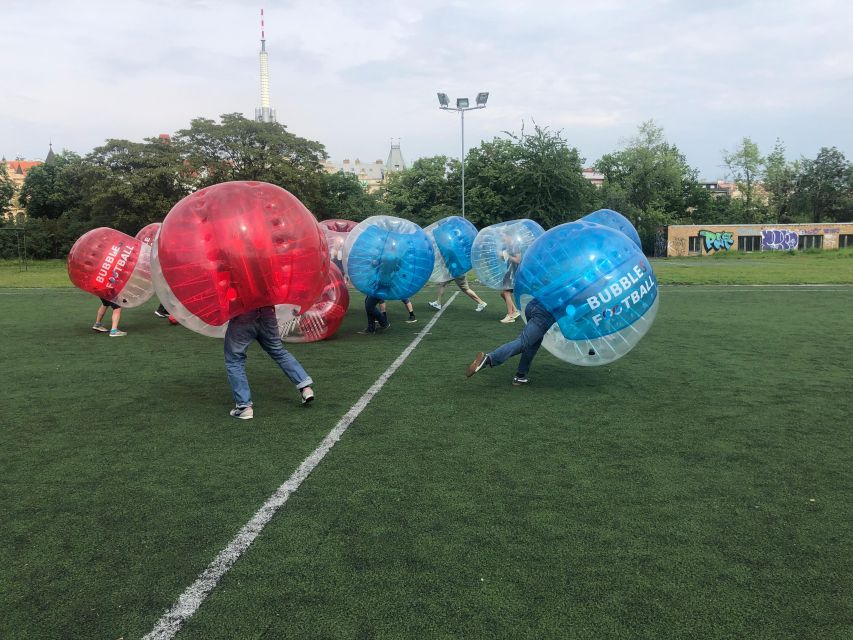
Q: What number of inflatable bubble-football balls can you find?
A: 10